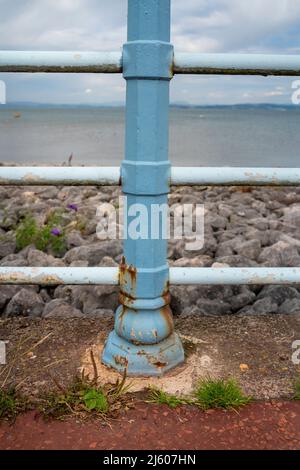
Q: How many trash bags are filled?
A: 0